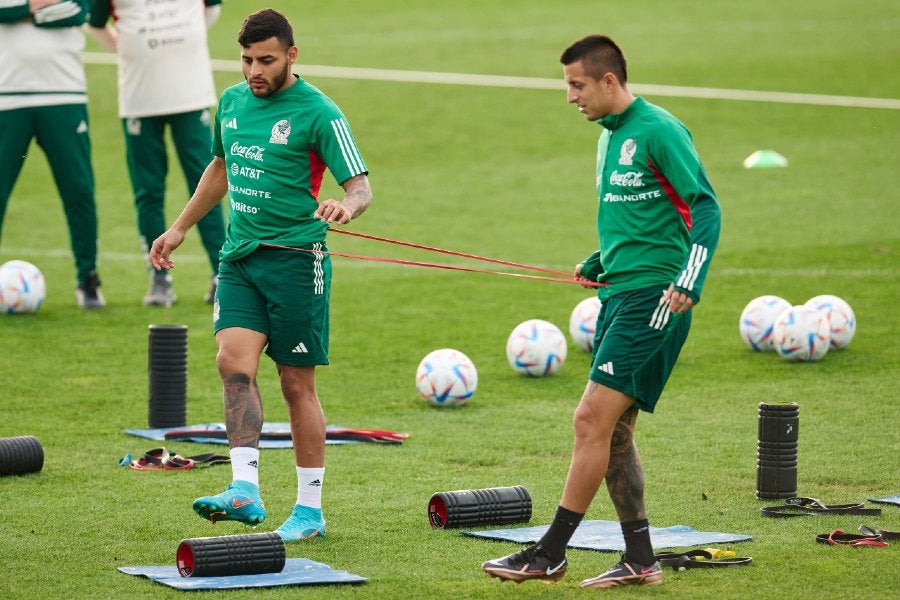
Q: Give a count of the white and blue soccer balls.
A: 7